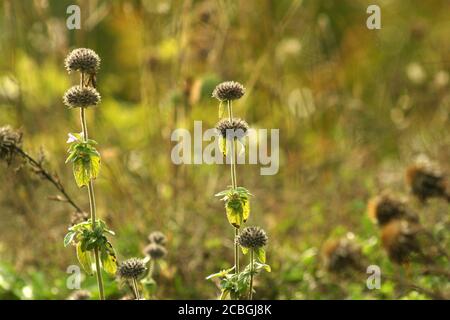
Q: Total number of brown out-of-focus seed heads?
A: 4